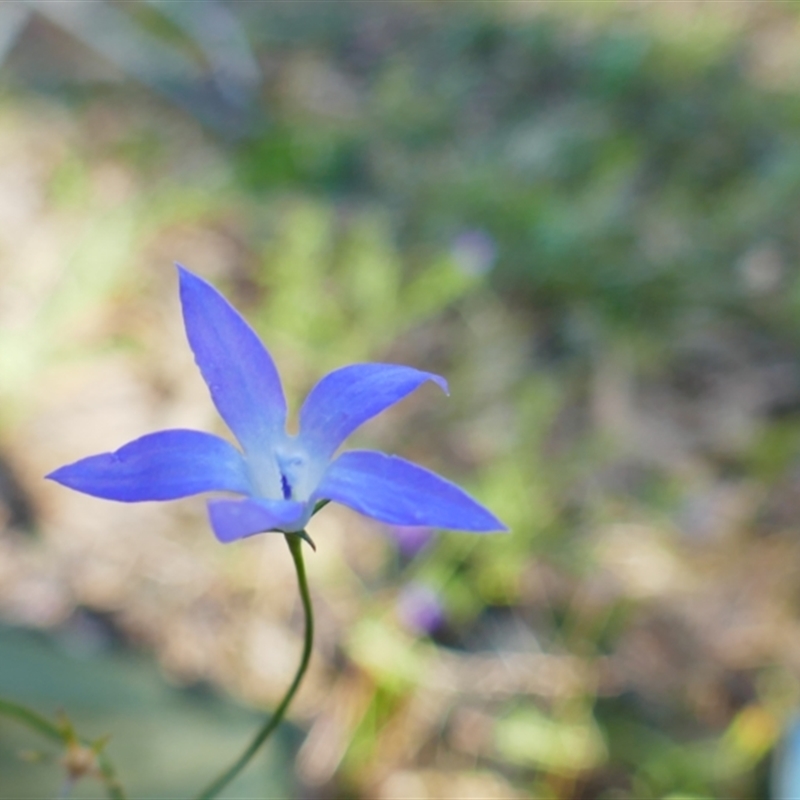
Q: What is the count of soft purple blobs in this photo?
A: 3